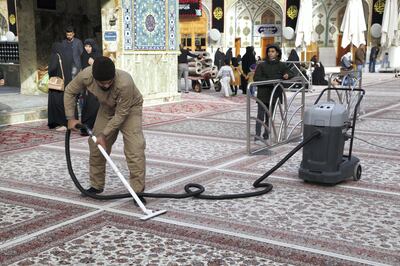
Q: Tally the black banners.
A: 4